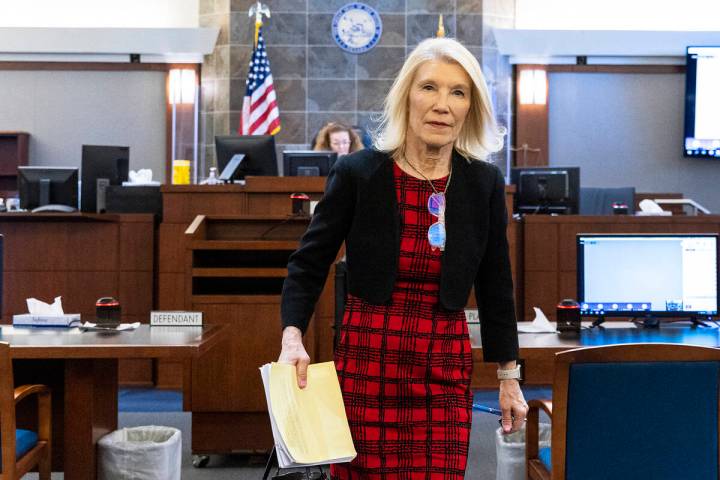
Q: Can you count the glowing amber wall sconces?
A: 2